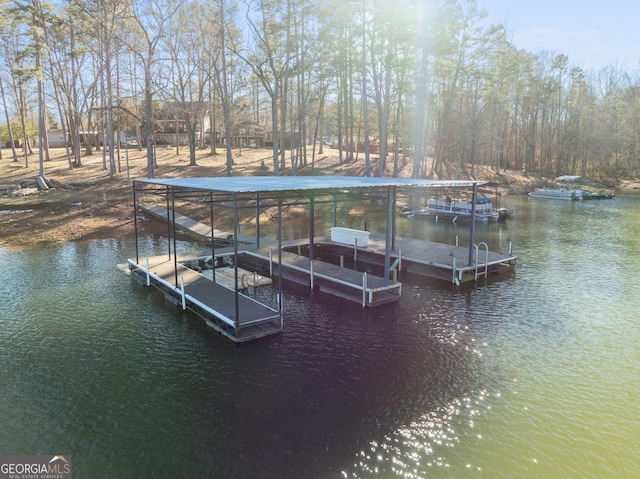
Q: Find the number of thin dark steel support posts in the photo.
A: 12